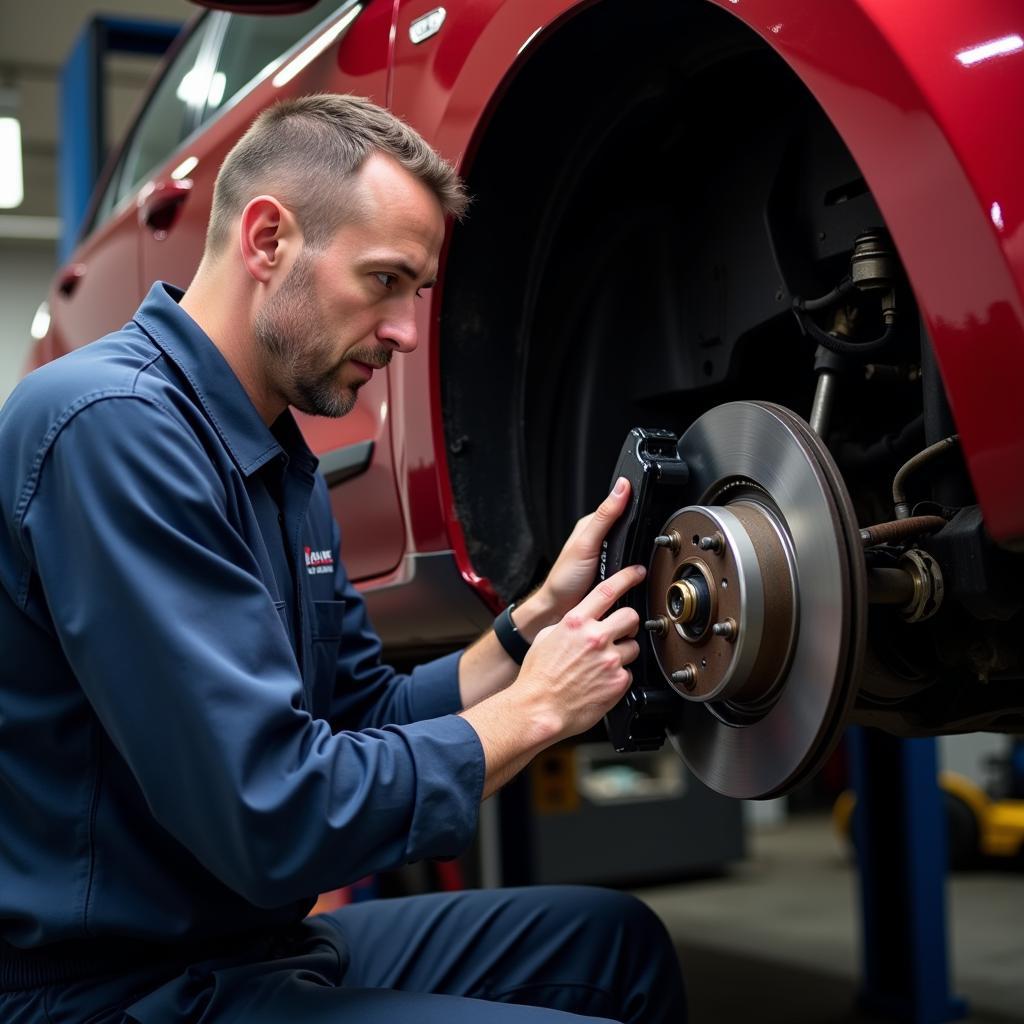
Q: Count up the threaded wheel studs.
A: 5